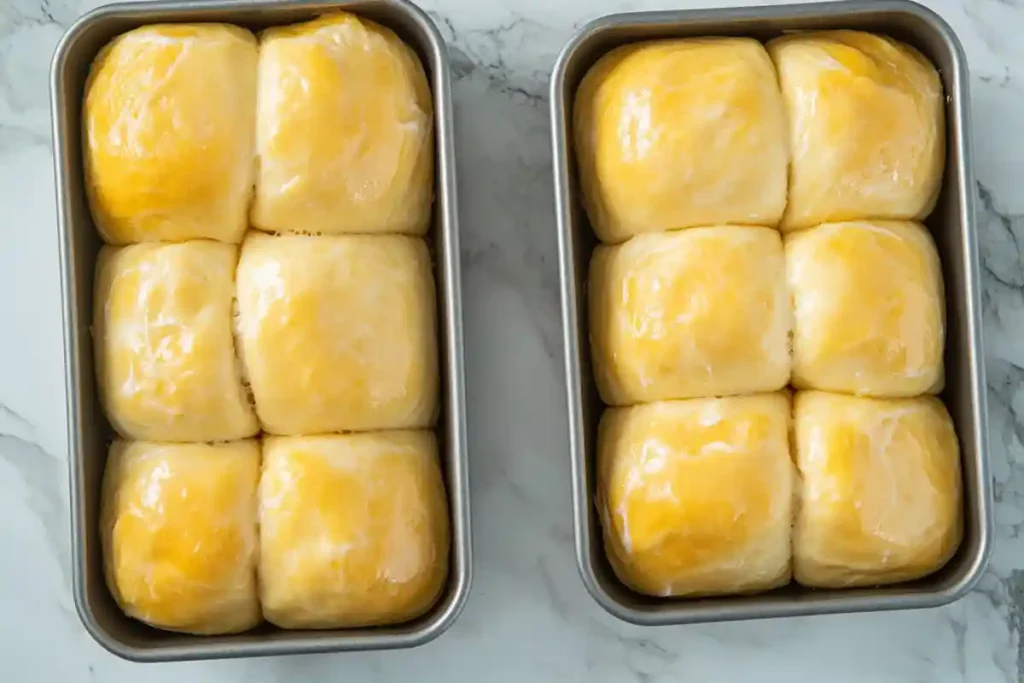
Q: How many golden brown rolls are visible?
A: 12